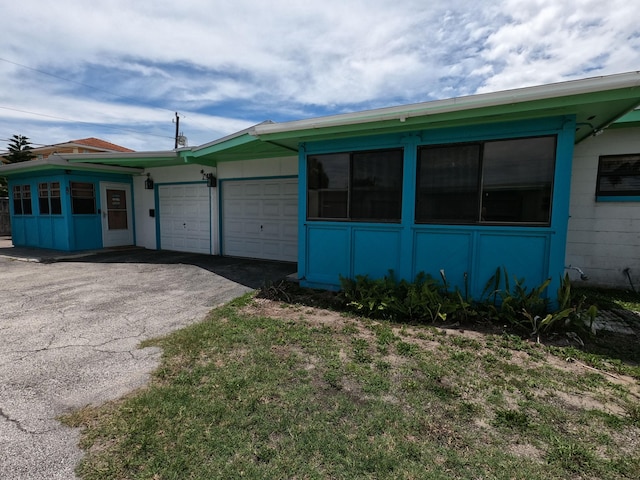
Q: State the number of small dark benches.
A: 0